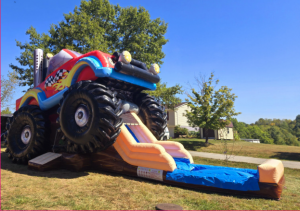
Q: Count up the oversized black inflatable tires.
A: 3